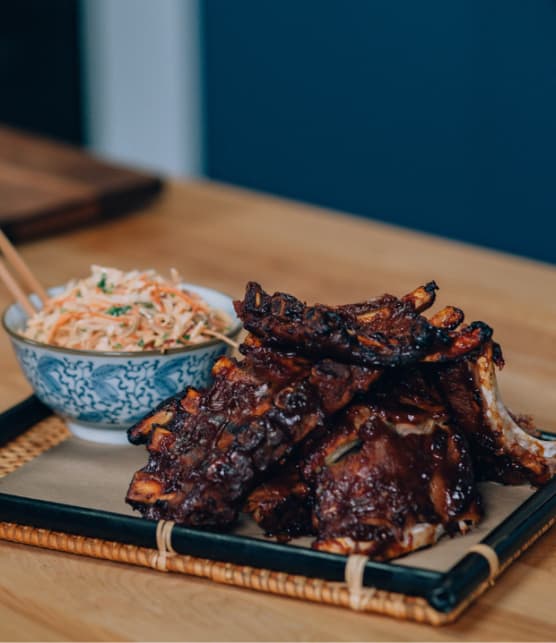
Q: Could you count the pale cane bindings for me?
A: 3